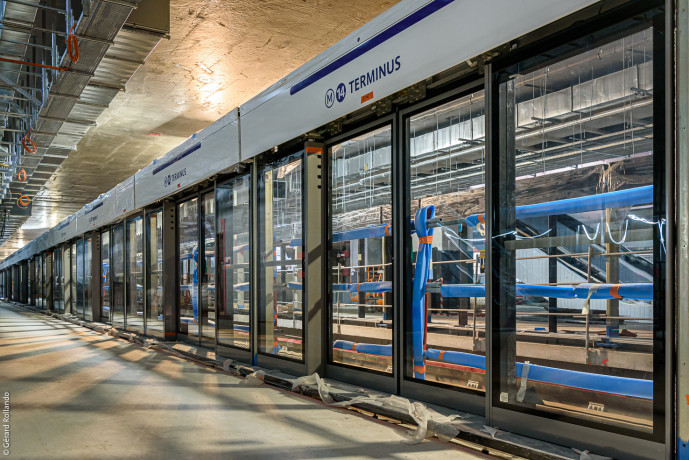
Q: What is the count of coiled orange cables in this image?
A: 4